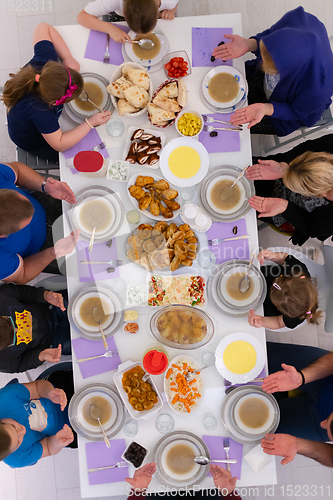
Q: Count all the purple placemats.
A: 10